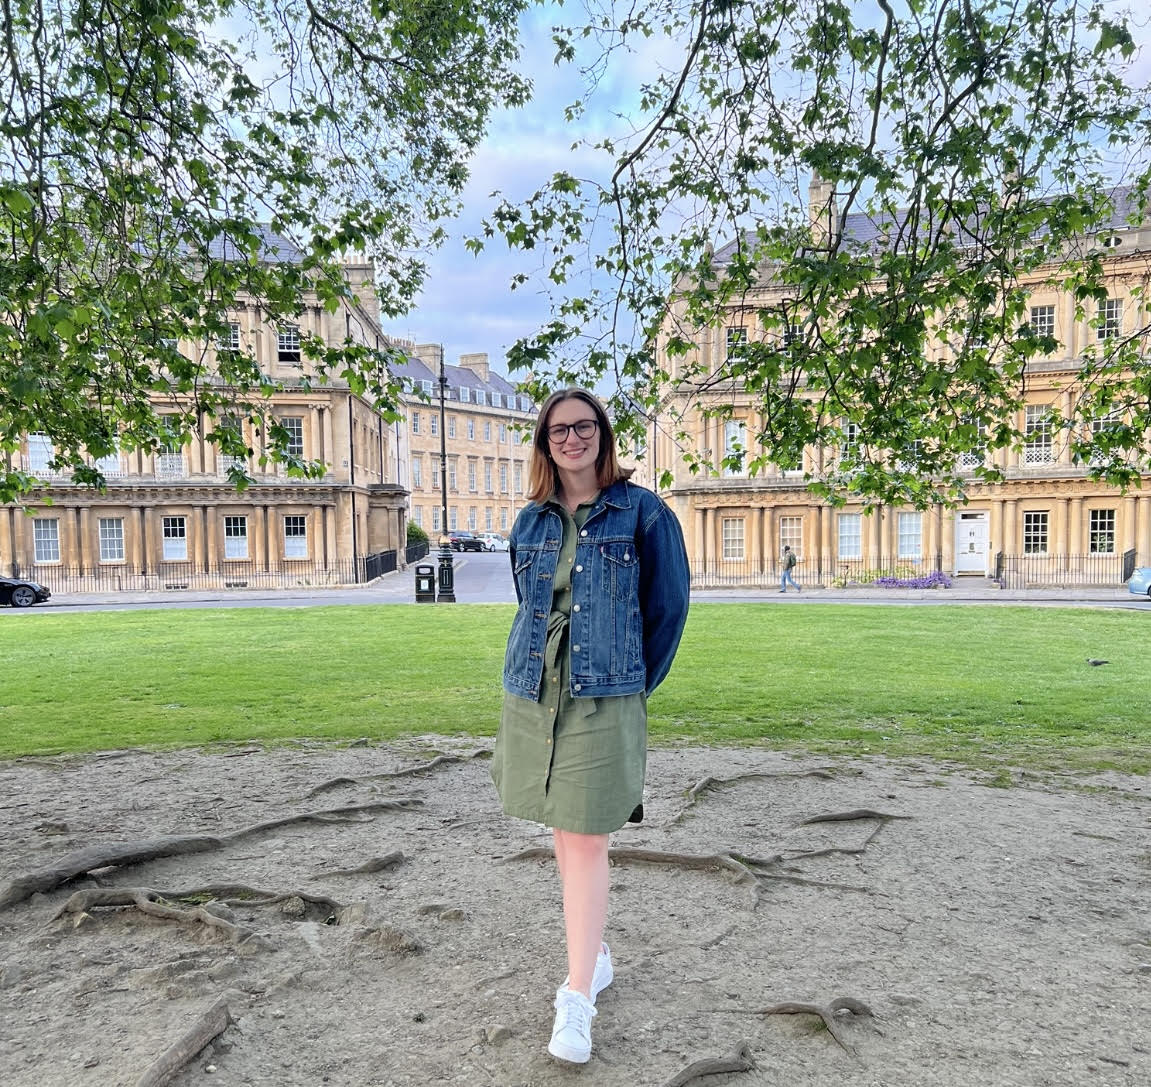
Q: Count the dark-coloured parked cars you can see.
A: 2